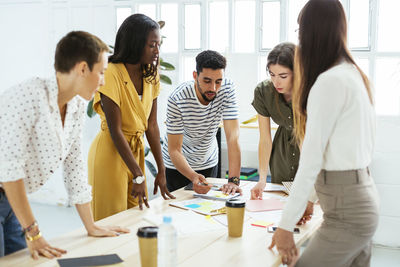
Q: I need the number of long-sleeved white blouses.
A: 1